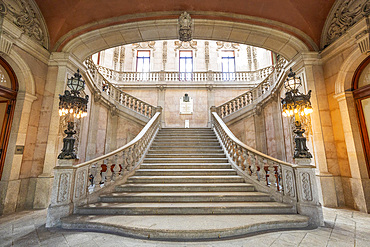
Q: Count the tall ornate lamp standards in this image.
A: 2